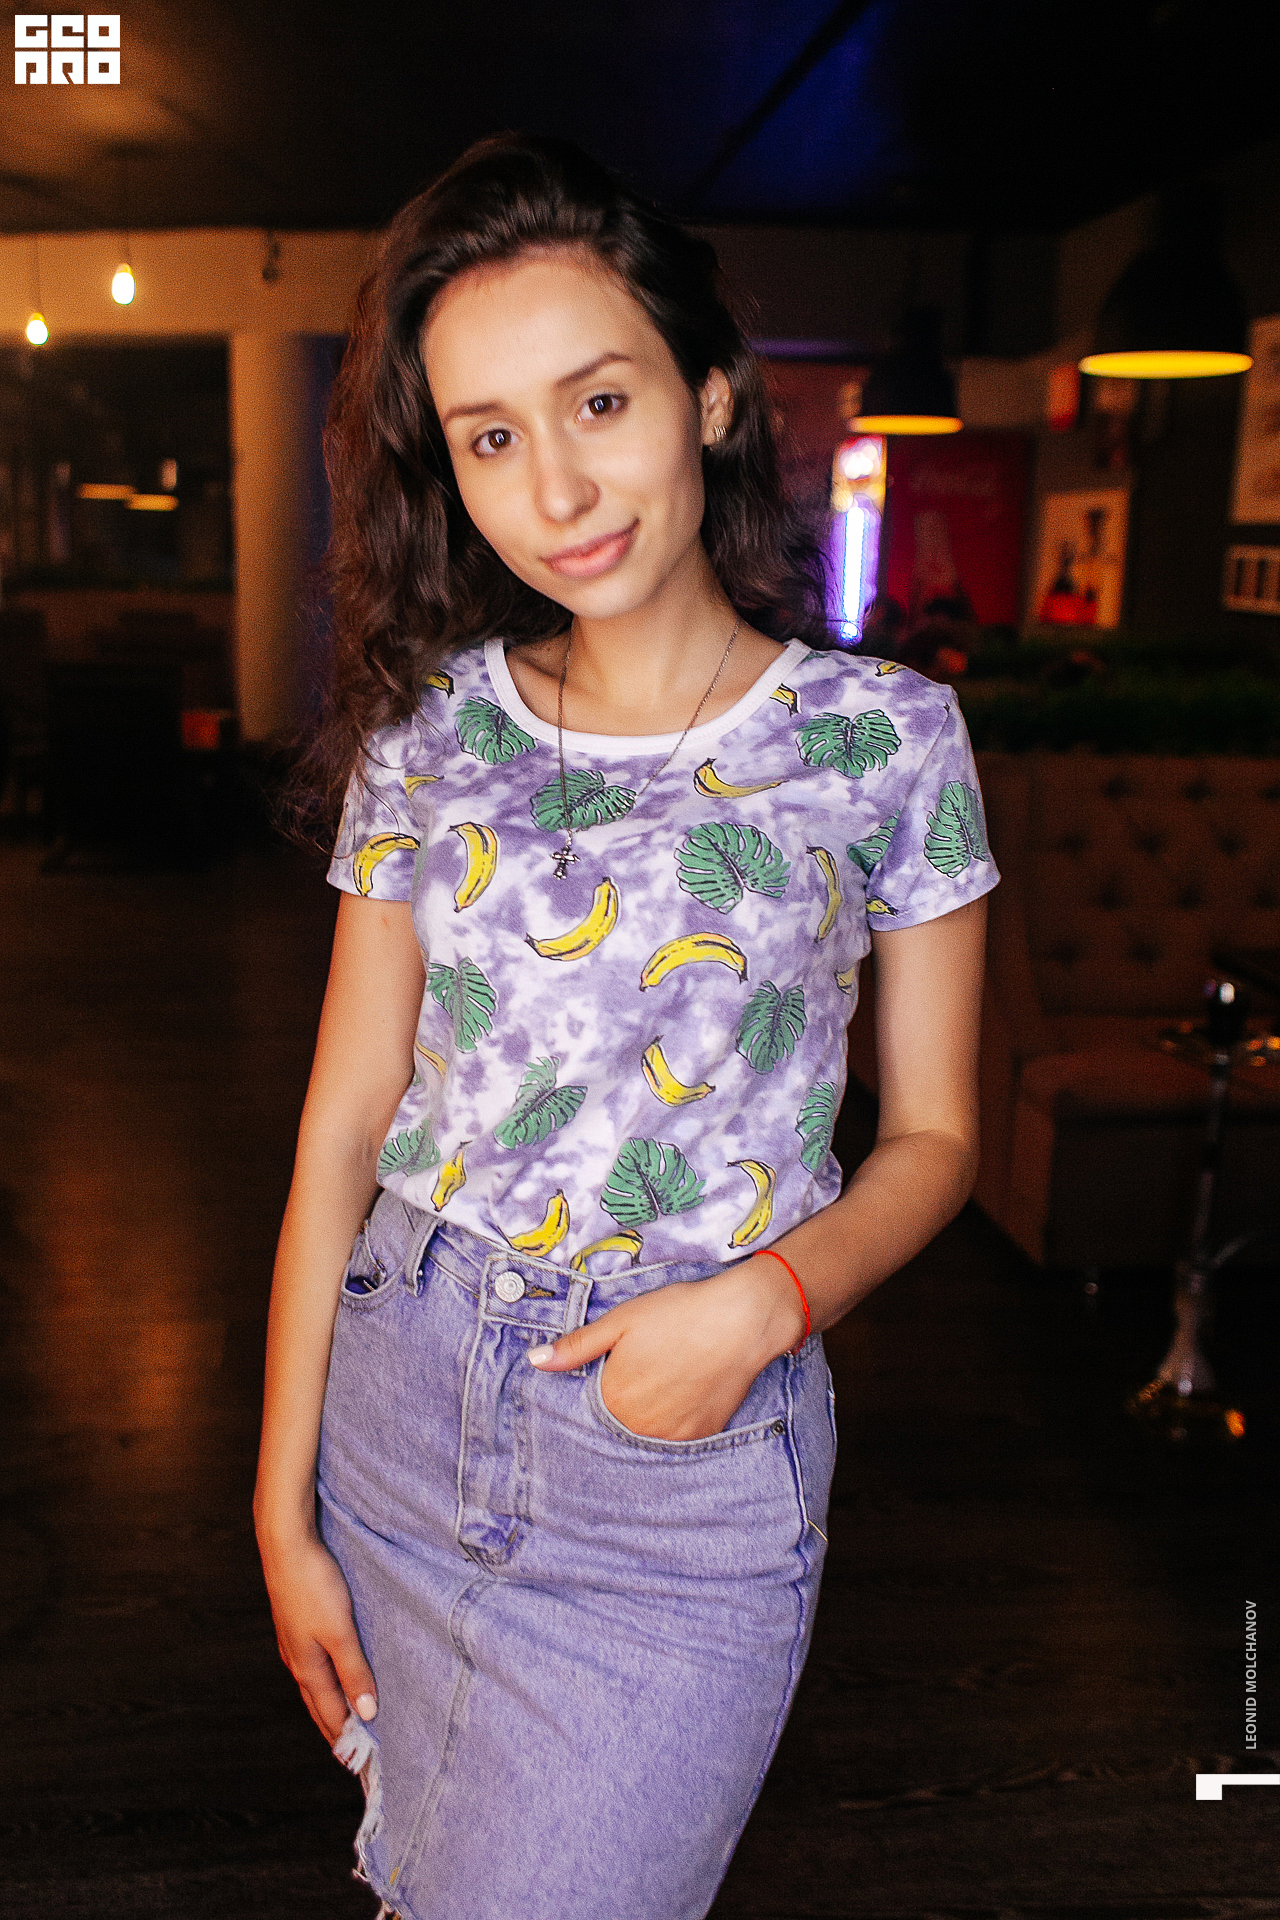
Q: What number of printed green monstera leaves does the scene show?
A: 12